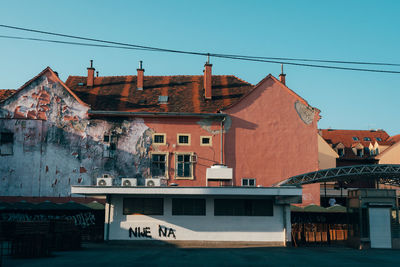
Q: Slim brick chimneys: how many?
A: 4